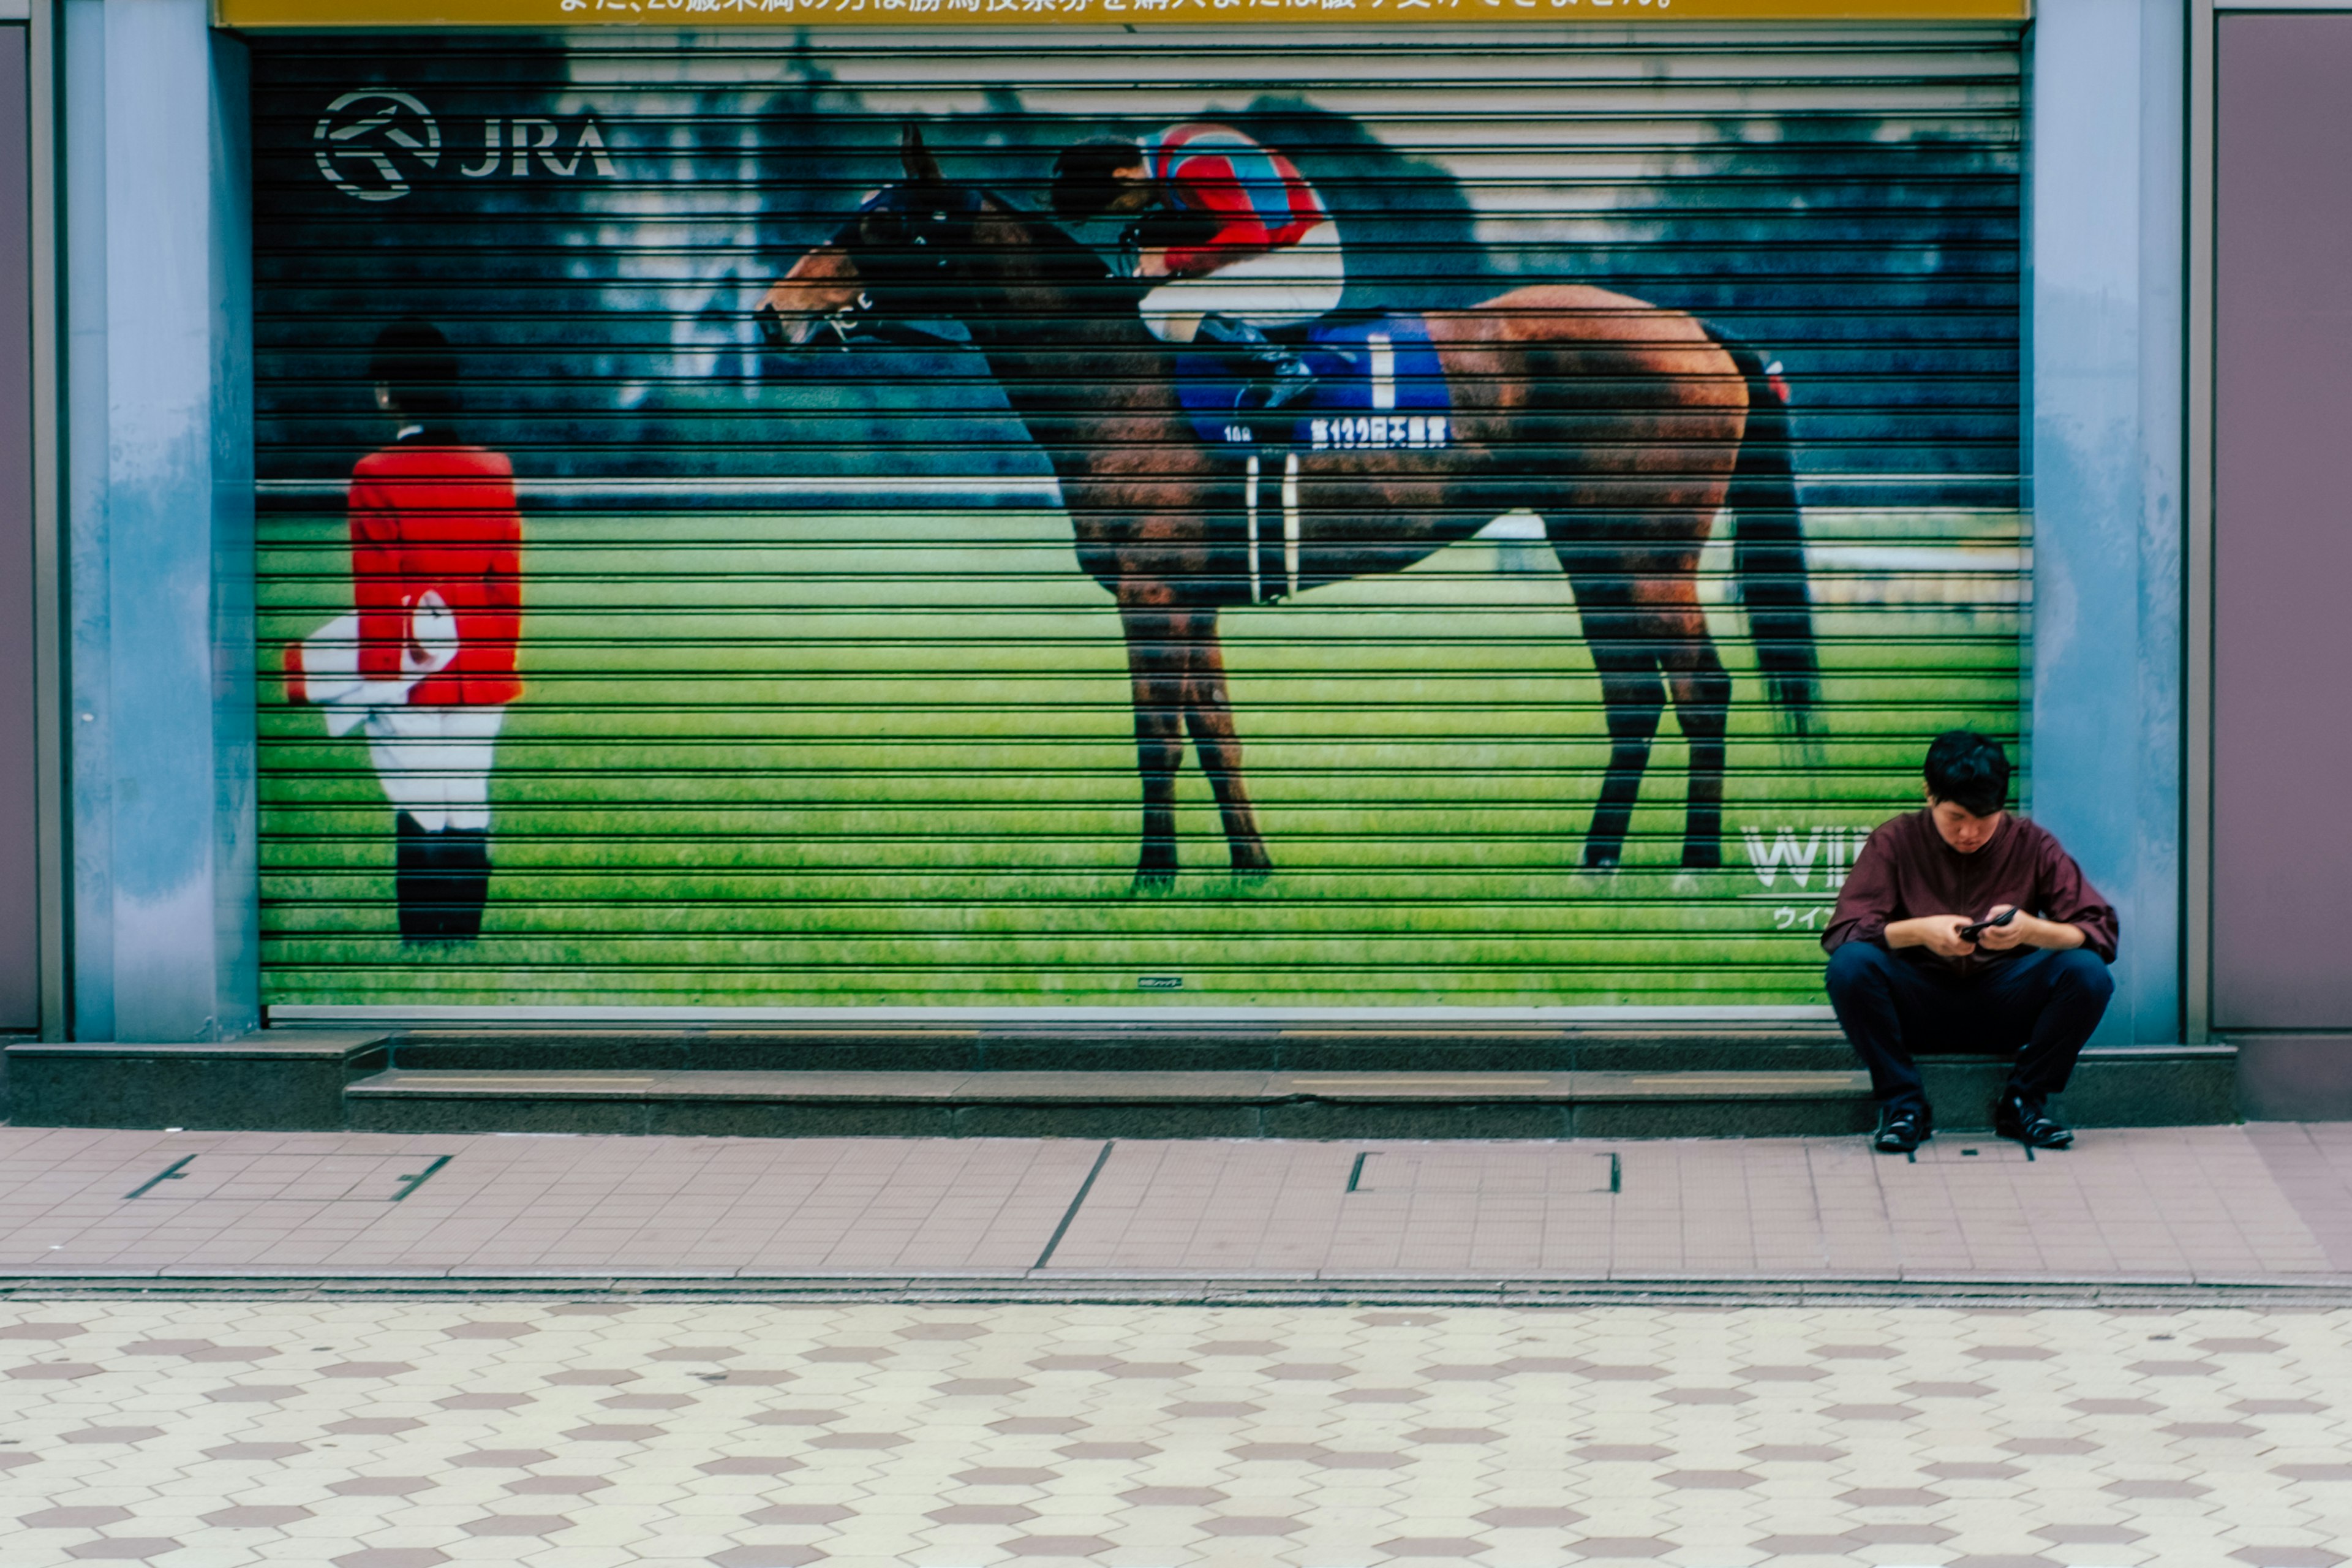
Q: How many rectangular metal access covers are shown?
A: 3